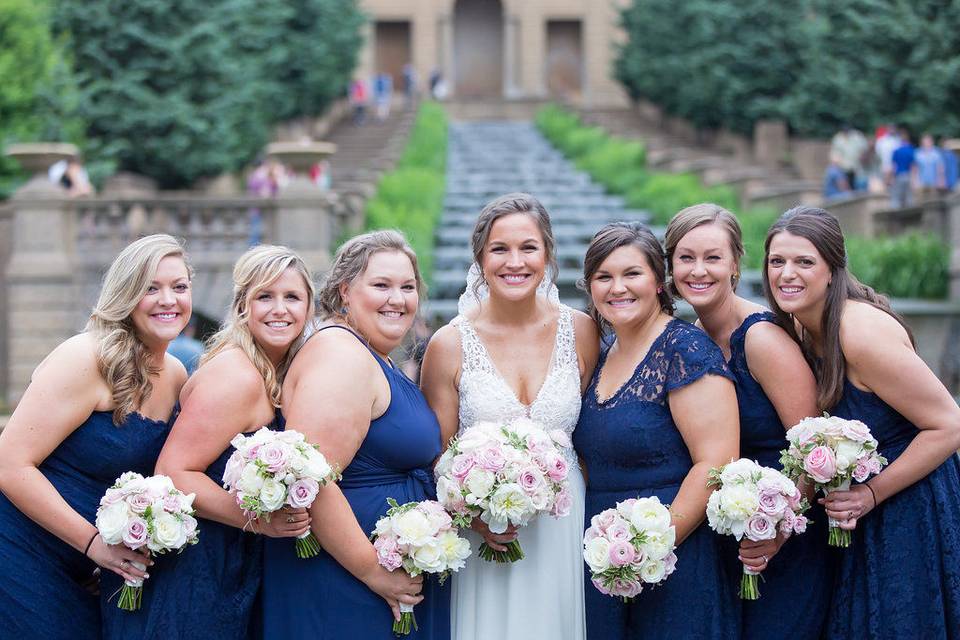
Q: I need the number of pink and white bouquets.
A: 7